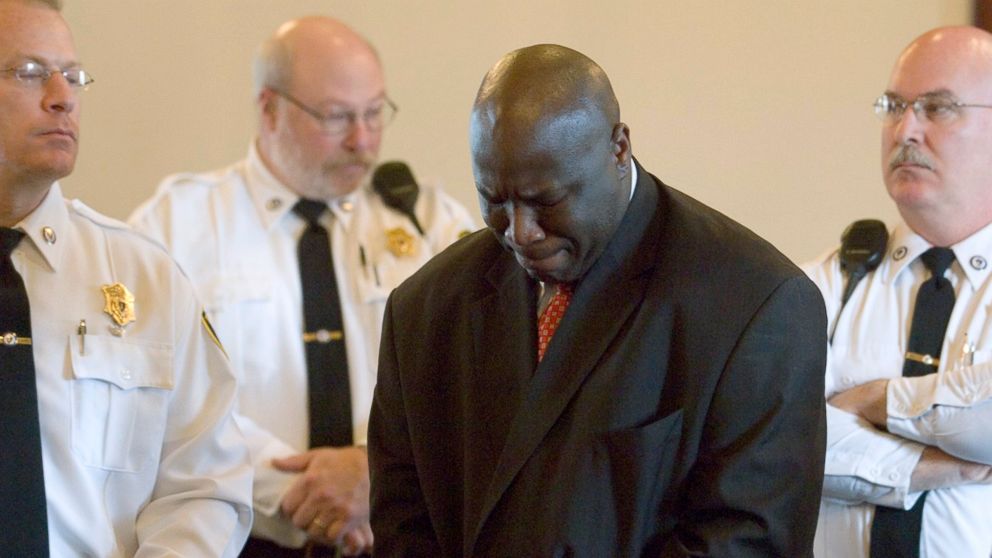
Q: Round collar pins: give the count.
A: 5